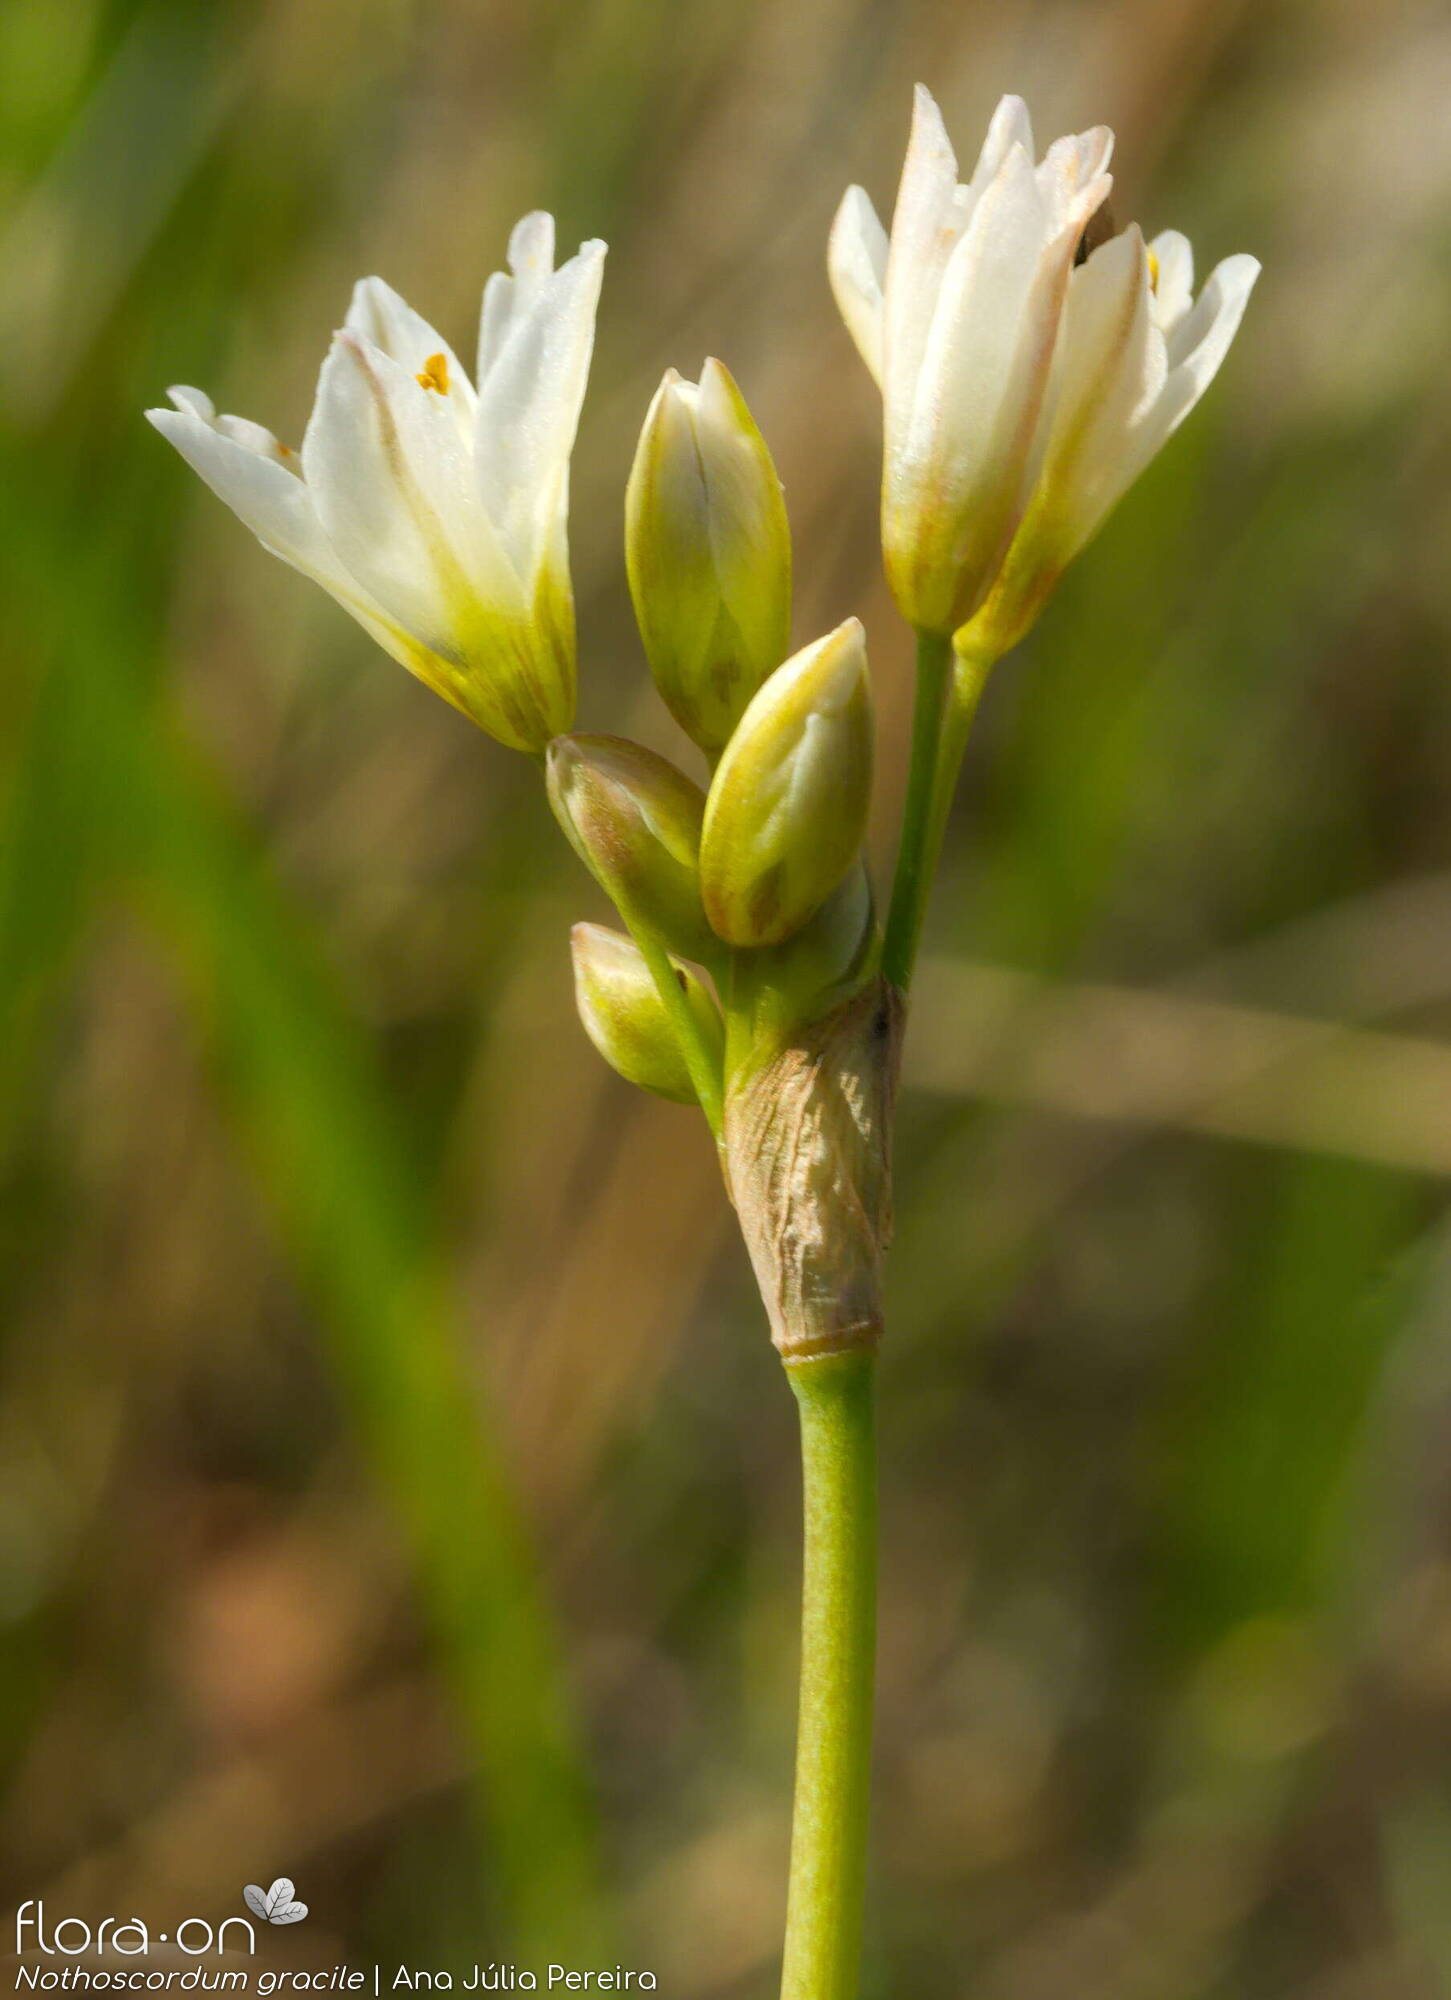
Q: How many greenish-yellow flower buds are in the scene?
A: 4